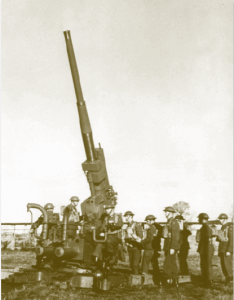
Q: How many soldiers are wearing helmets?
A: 9